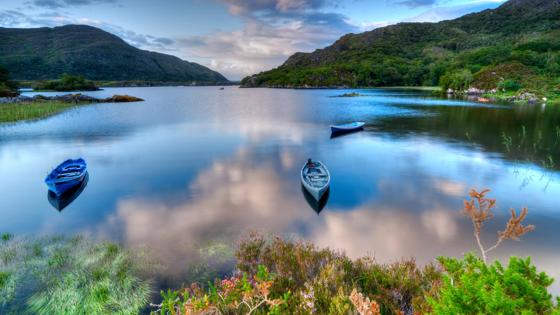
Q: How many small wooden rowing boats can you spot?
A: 3